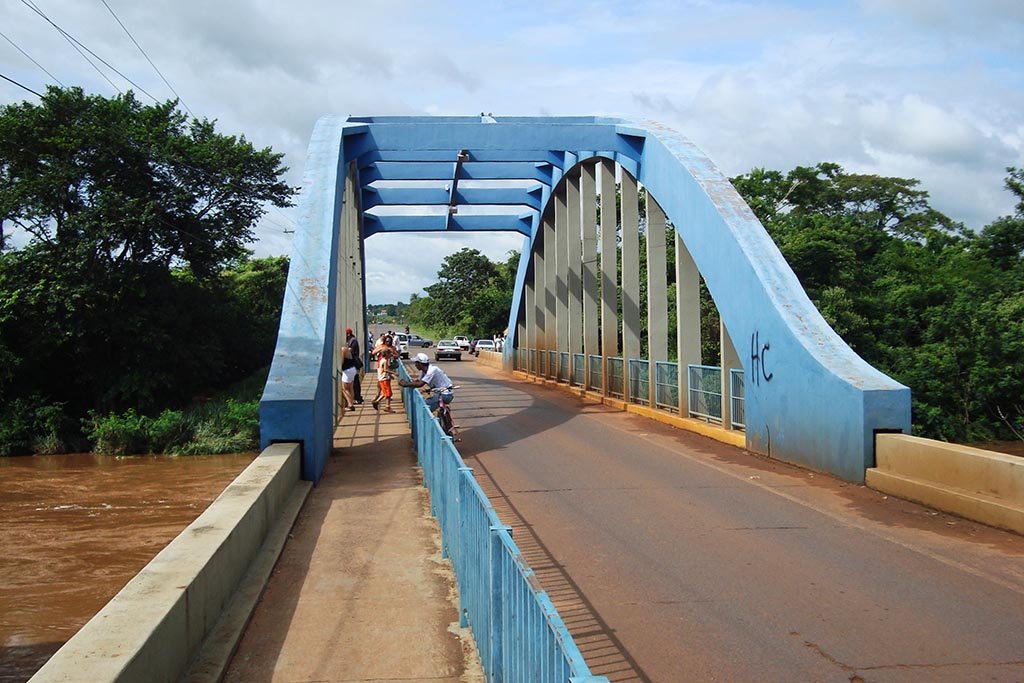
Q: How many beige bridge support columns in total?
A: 12